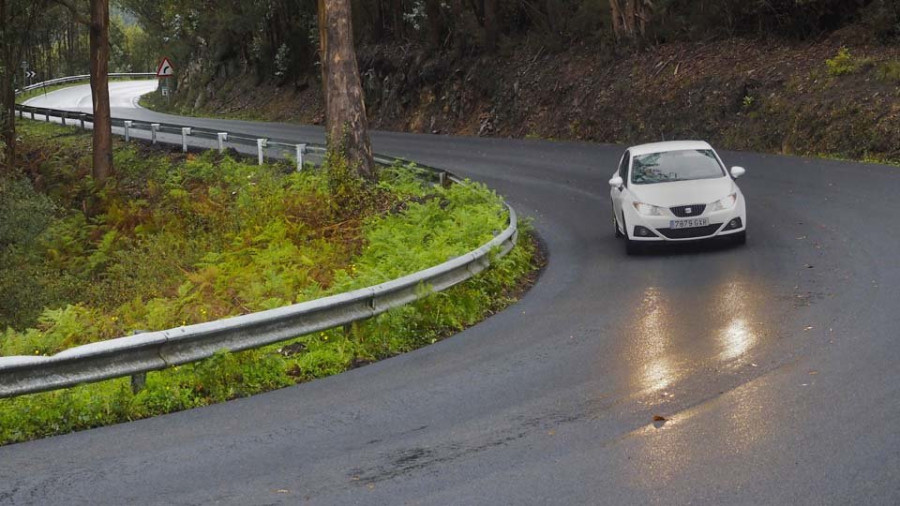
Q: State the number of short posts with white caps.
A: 6